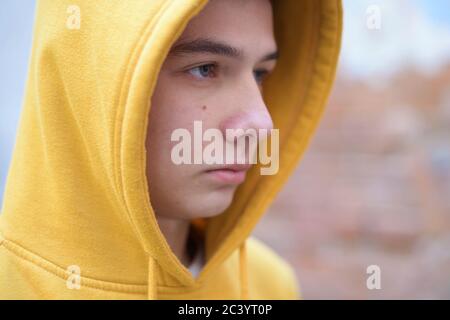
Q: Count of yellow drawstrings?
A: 2